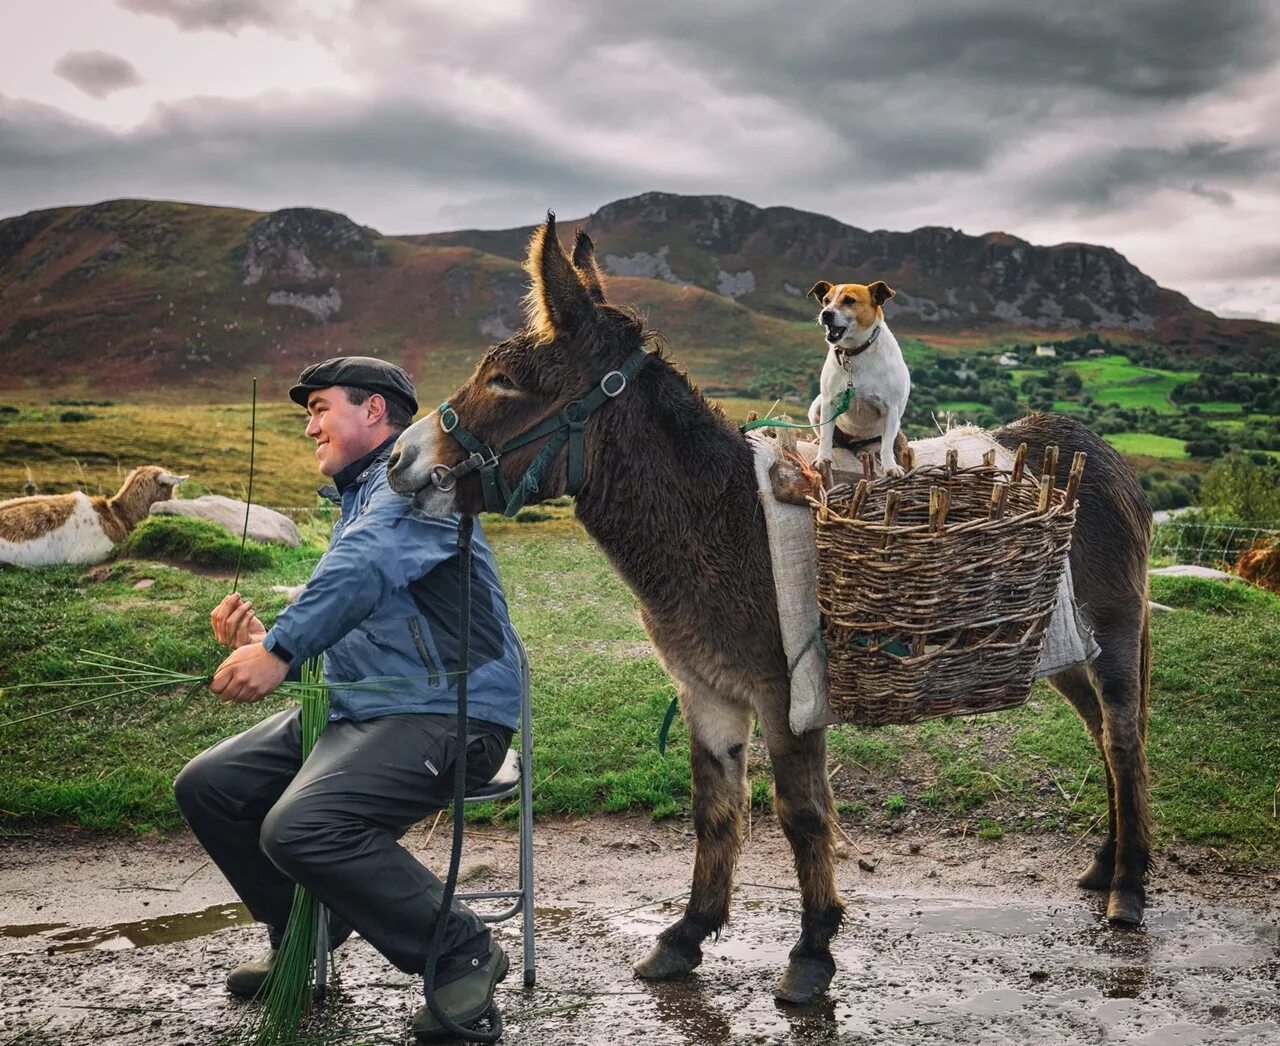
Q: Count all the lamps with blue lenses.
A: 0